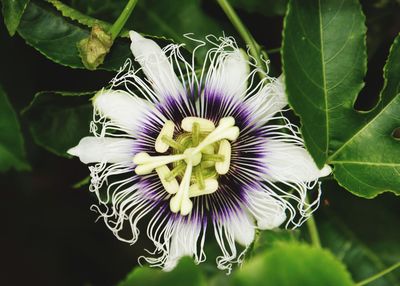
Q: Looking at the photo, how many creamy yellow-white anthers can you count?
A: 5